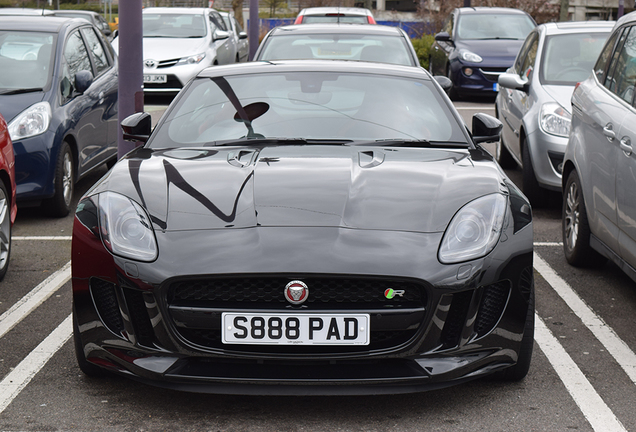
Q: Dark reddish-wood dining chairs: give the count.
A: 0